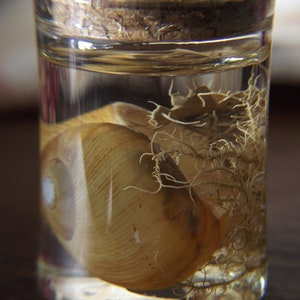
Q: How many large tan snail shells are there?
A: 1